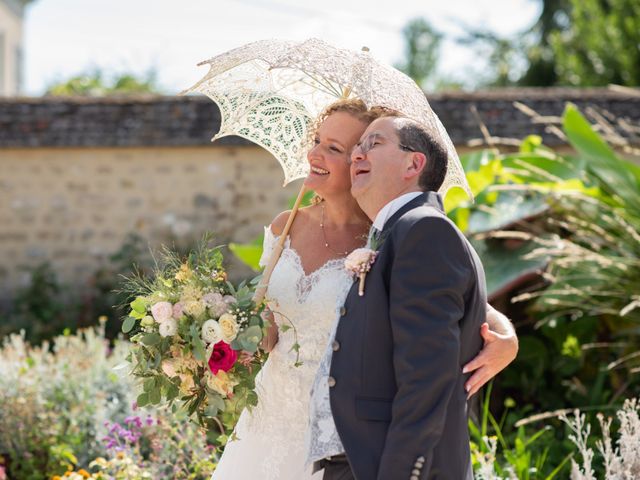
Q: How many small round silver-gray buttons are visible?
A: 7